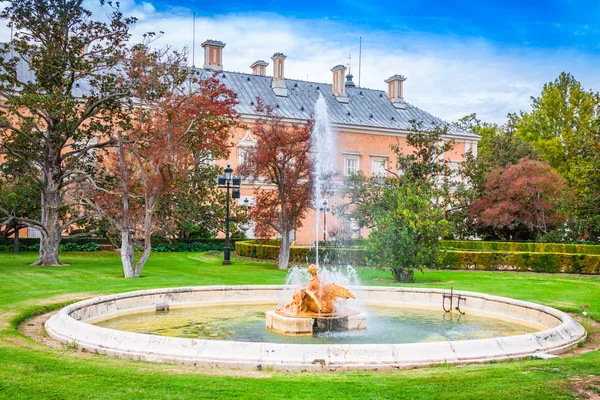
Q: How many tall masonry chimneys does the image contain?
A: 5